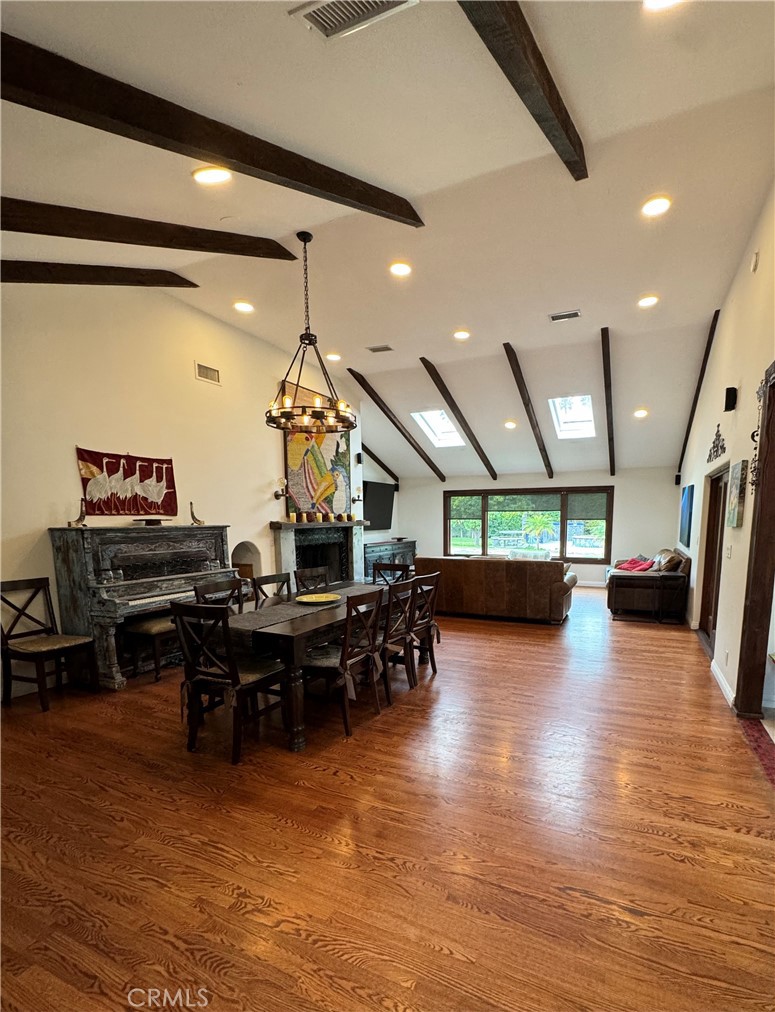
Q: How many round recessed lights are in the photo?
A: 10